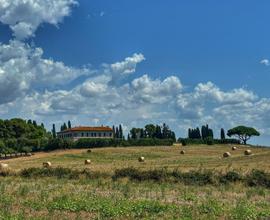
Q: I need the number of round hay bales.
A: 9